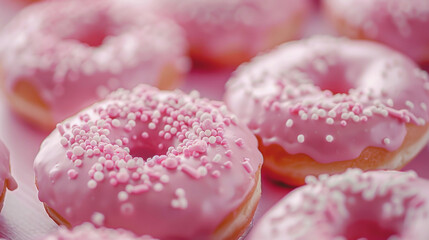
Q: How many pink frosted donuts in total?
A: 8